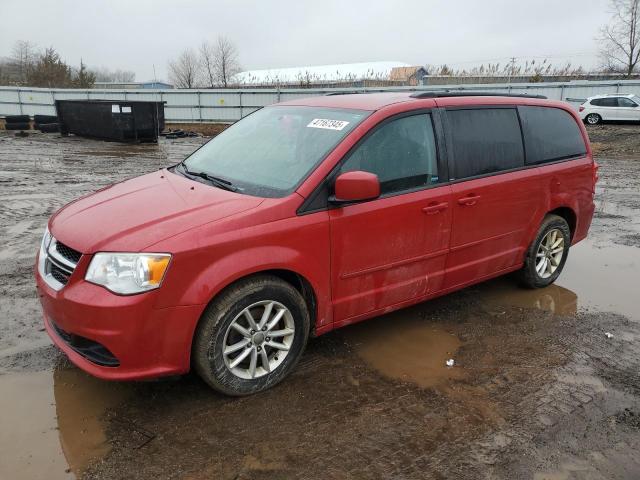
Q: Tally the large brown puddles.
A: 3